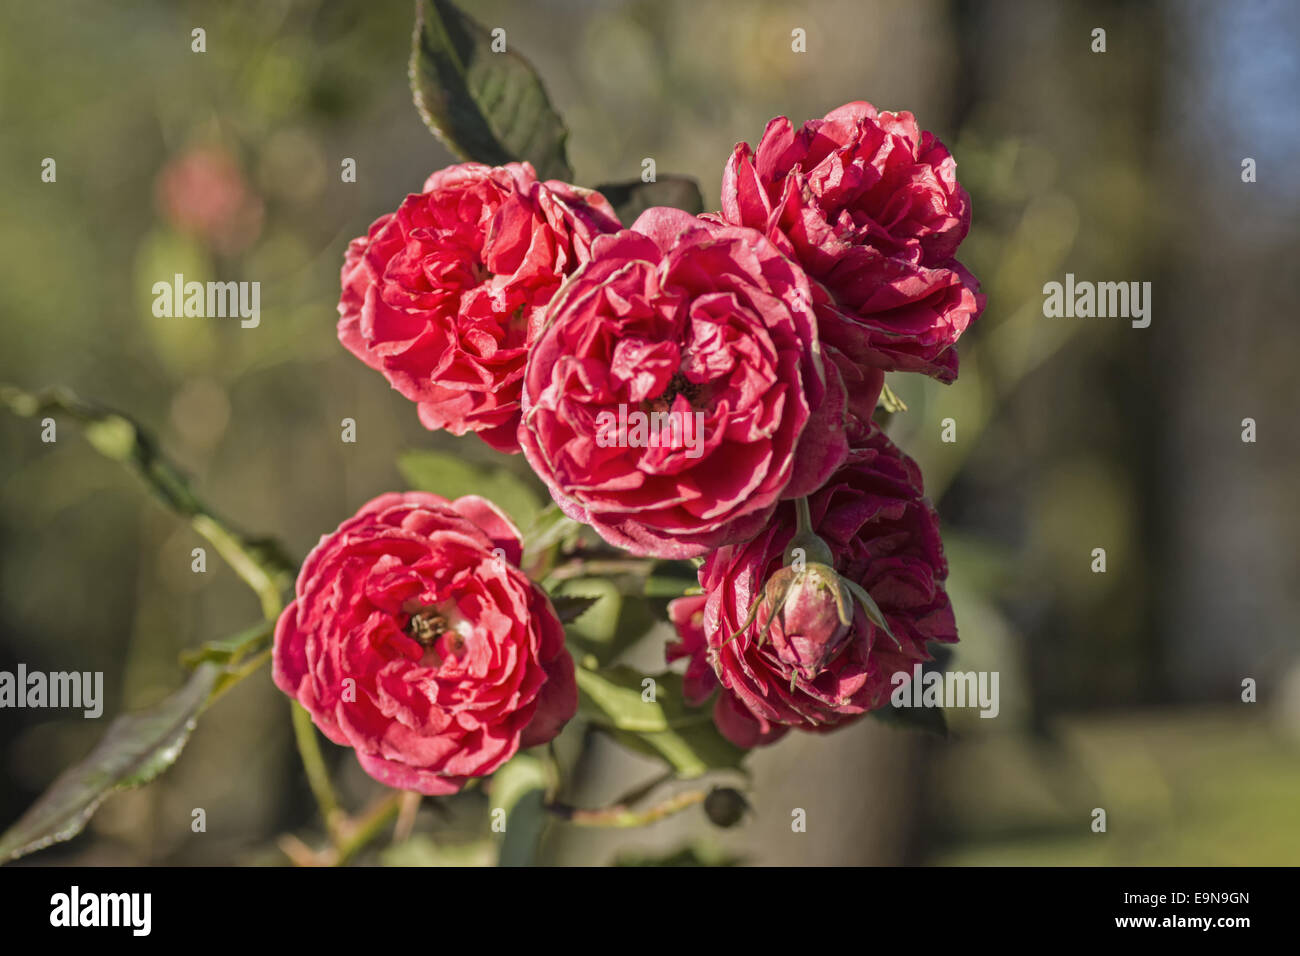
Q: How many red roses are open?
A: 5